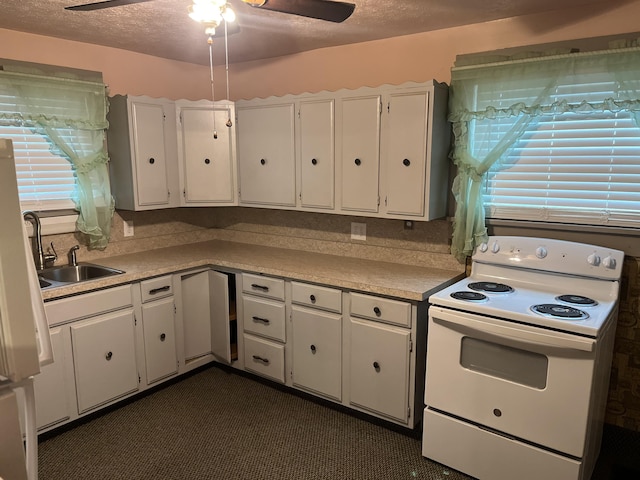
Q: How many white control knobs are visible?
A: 5